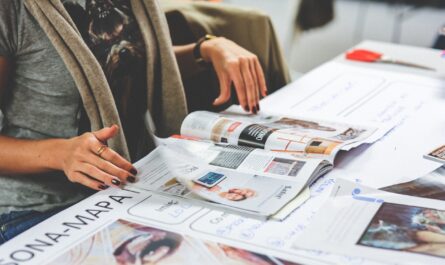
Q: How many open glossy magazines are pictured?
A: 1